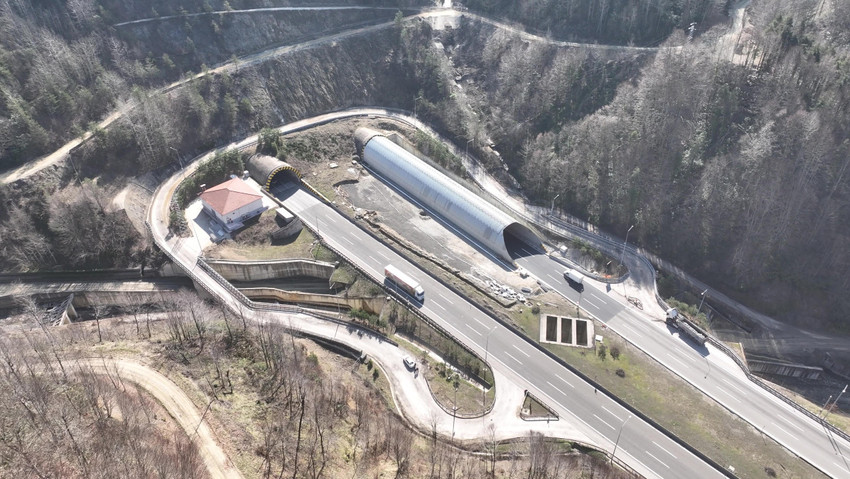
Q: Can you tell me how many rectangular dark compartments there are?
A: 3